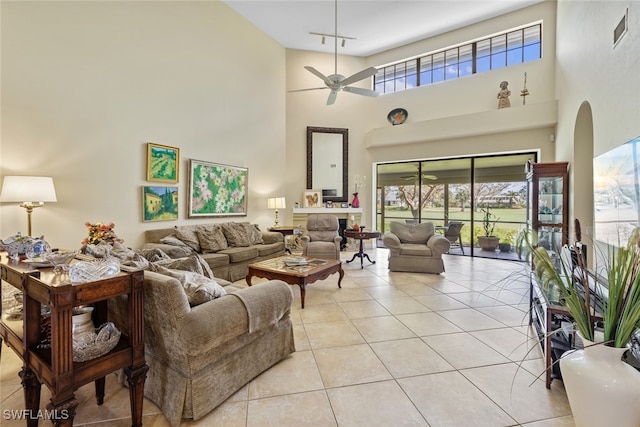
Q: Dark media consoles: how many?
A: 1